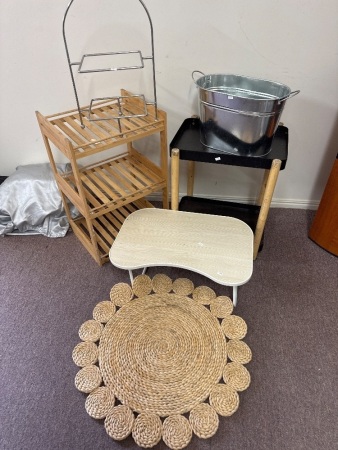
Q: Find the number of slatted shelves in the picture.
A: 3